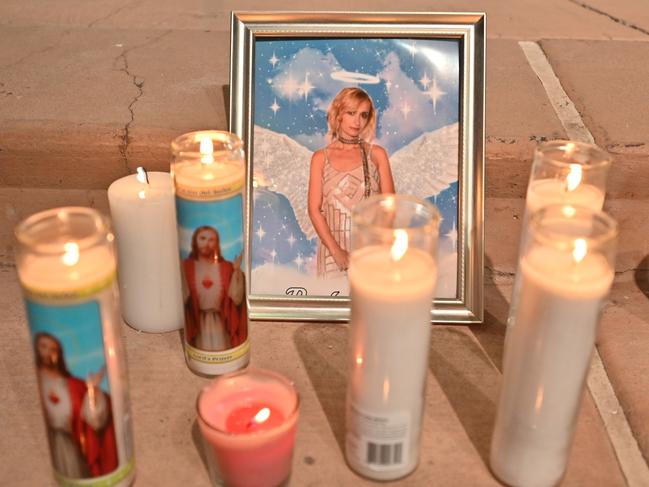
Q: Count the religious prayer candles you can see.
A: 2